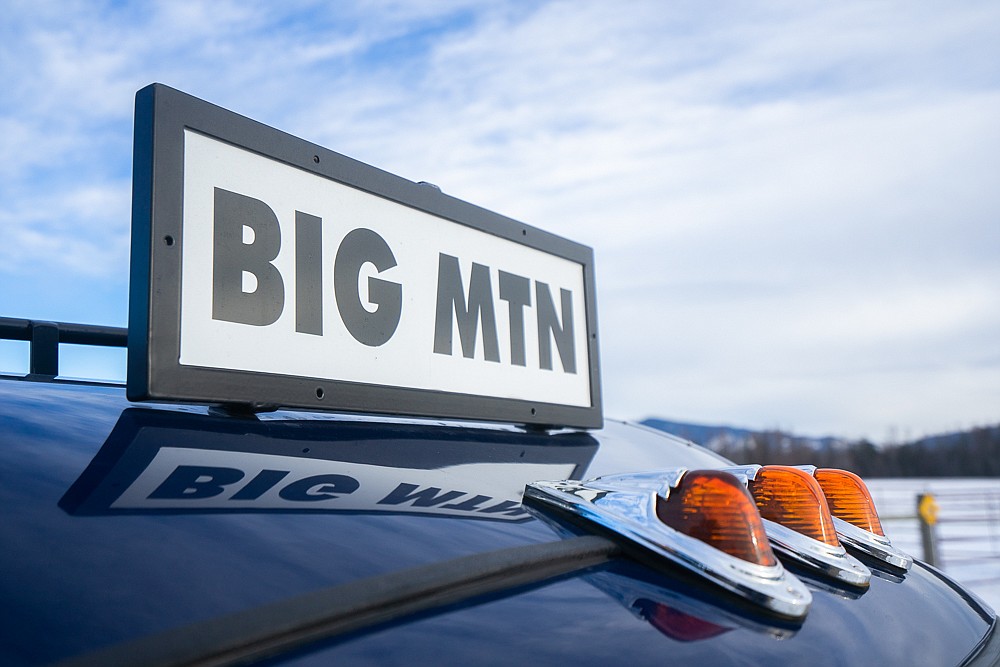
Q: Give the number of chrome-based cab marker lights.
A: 3